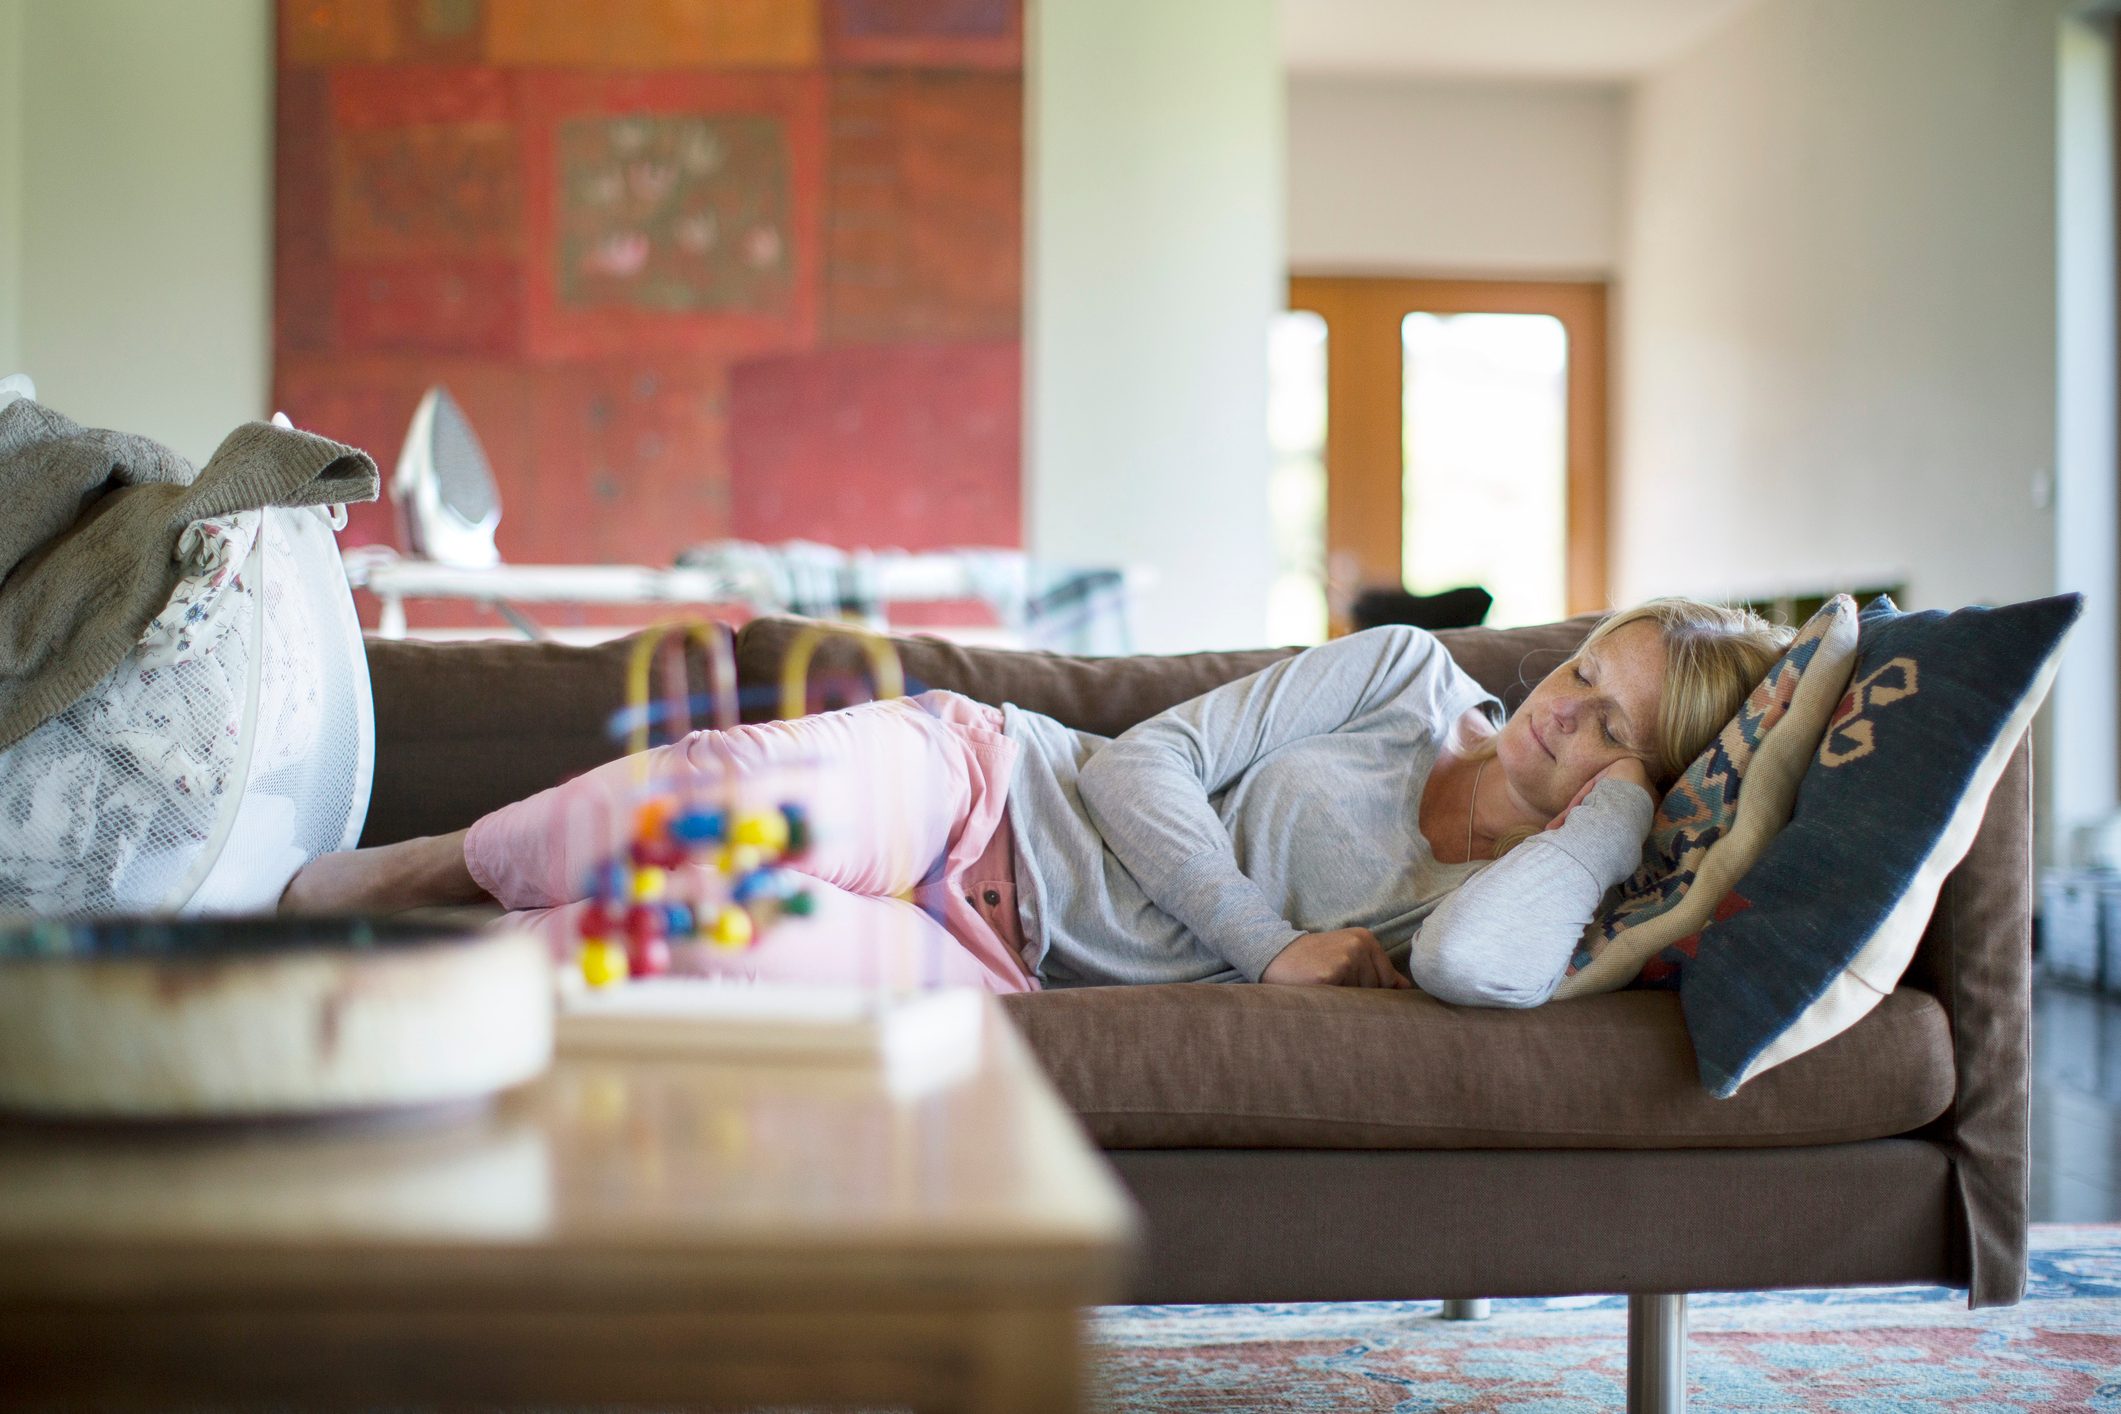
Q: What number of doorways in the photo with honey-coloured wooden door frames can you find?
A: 1